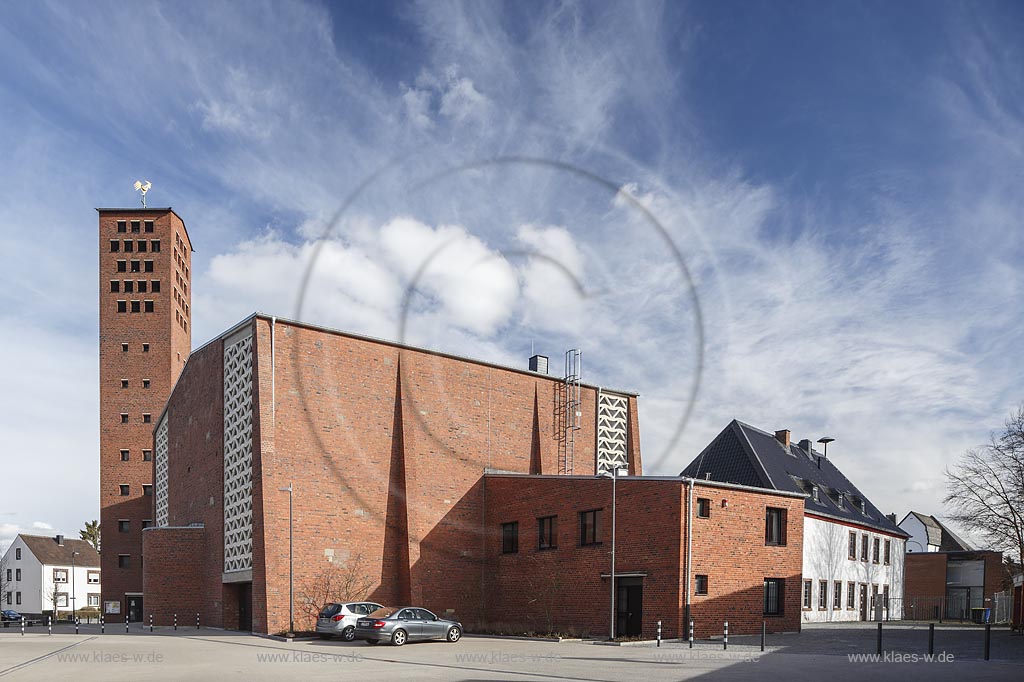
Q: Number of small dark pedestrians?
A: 0